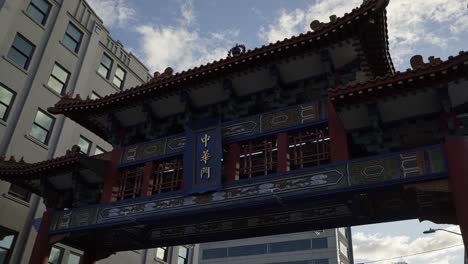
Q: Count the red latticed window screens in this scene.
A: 4